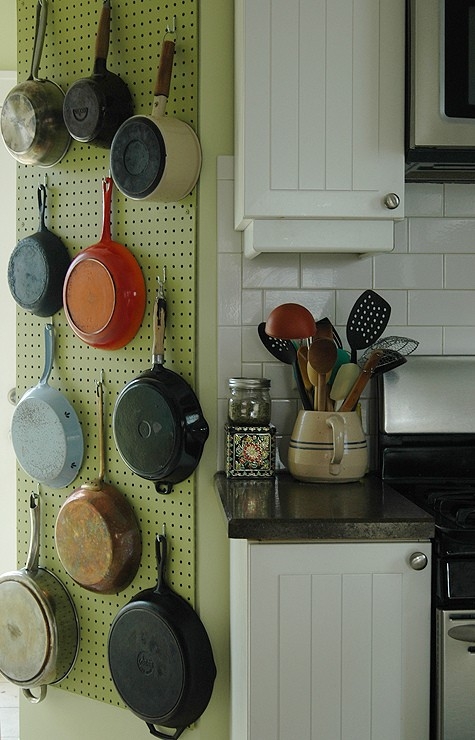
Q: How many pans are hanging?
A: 10